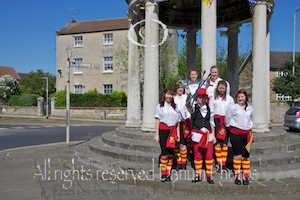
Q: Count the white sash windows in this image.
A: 6